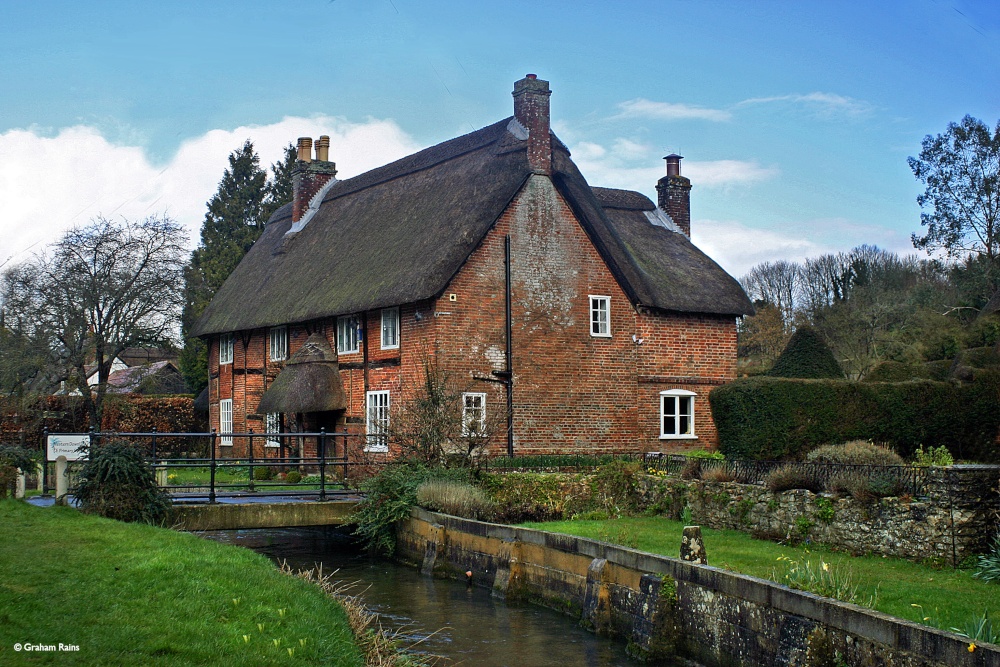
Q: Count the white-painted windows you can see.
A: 10